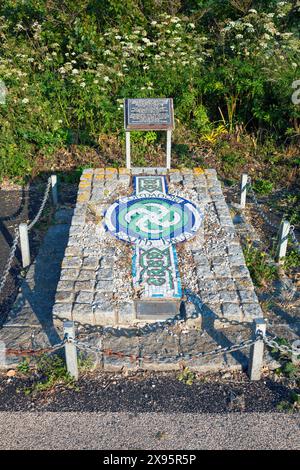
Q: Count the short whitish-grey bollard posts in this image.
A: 6